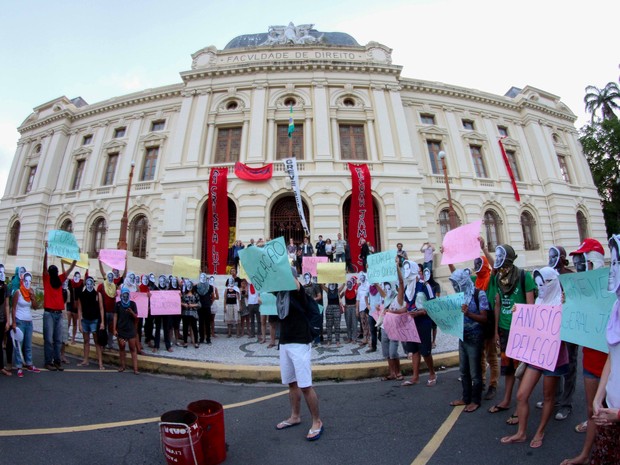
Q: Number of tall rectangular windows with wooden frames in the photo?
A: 11